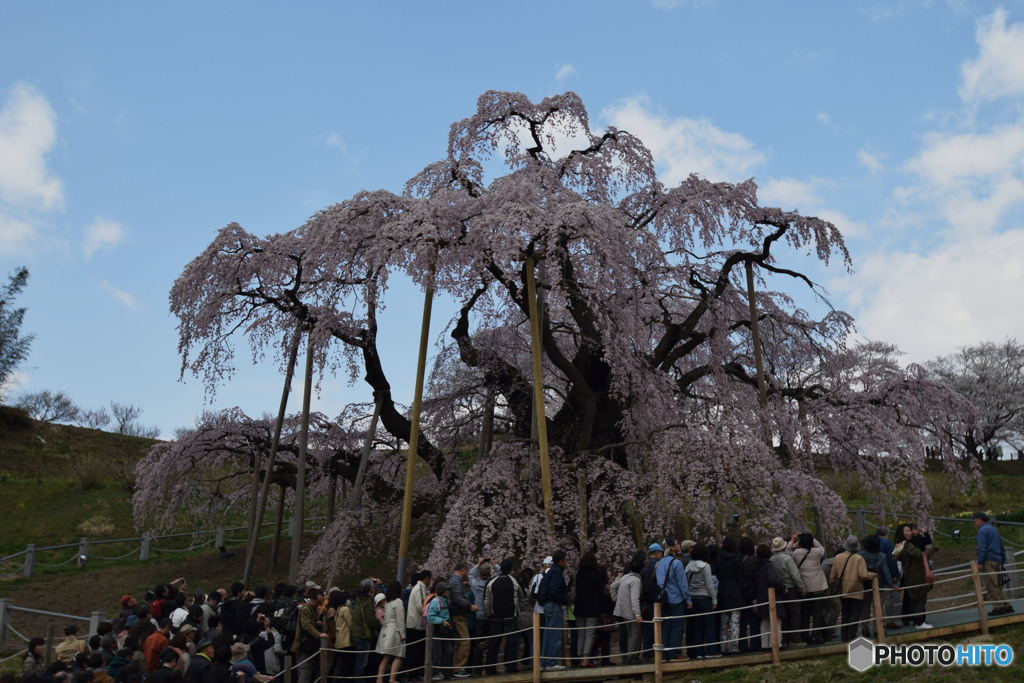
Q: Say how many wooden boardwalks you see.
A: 1